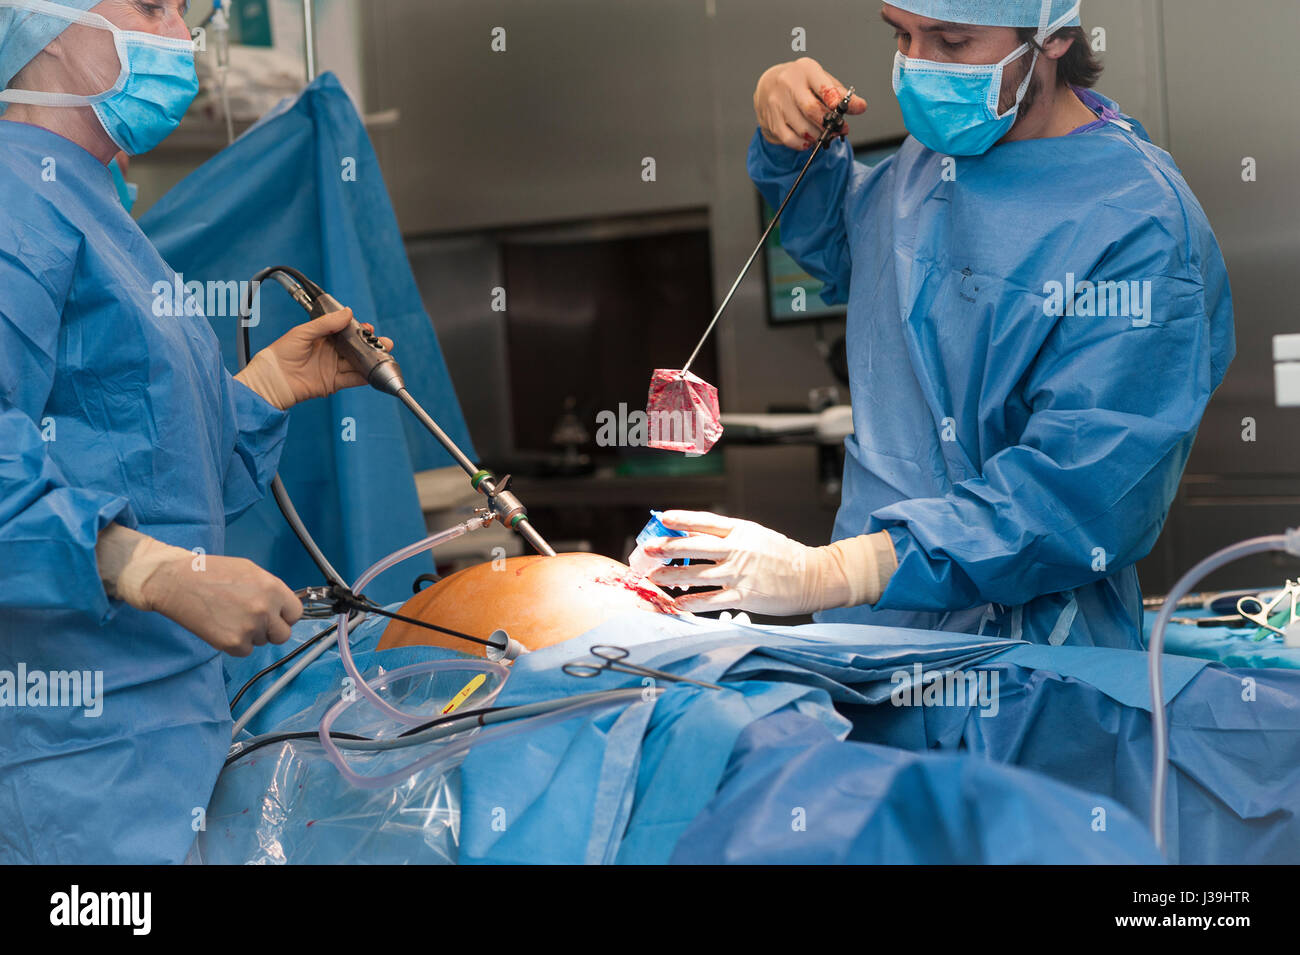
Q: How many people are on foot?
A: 2